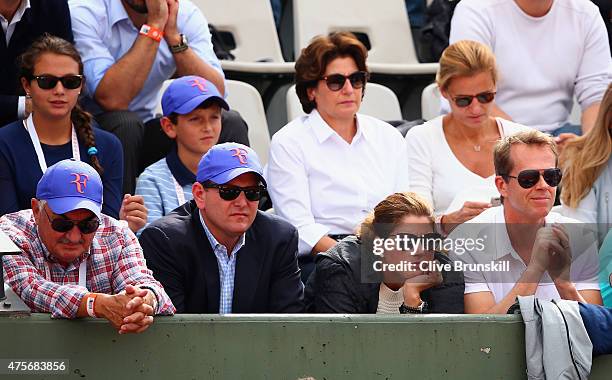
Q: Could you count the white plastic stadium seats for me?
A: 5